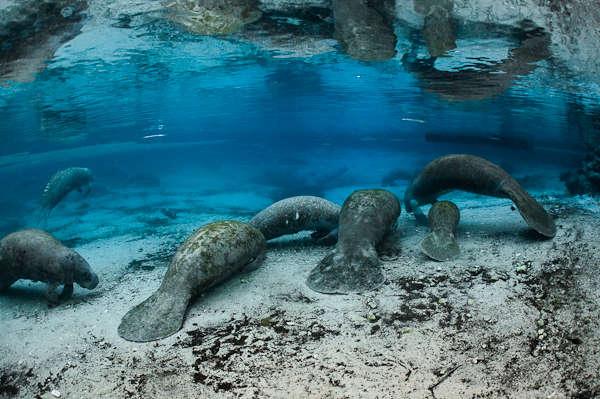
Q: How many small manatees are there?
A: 1